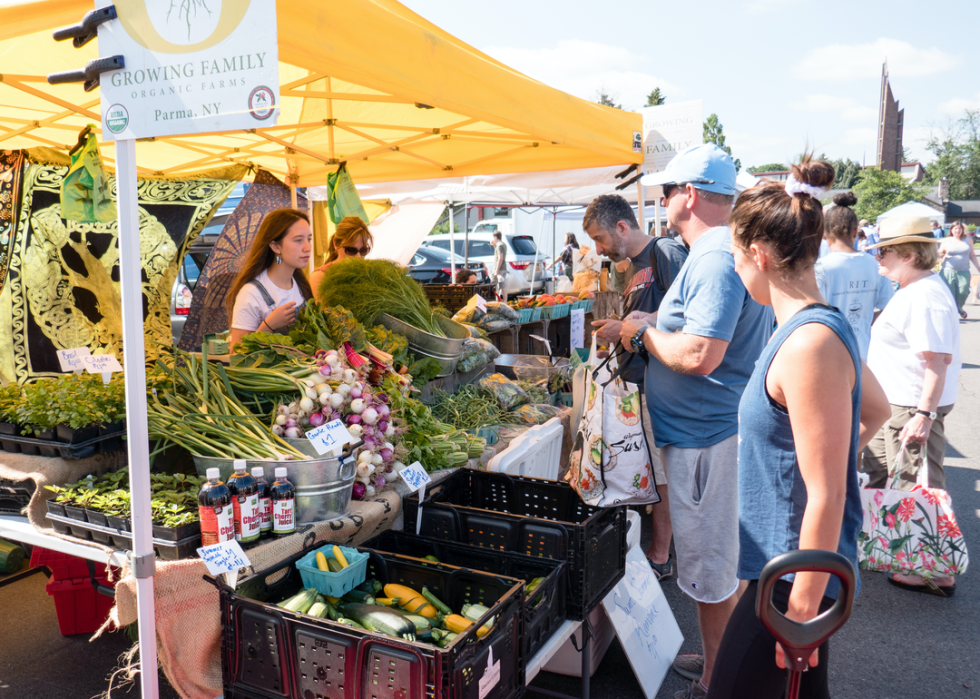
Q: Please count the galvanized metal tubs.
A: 2